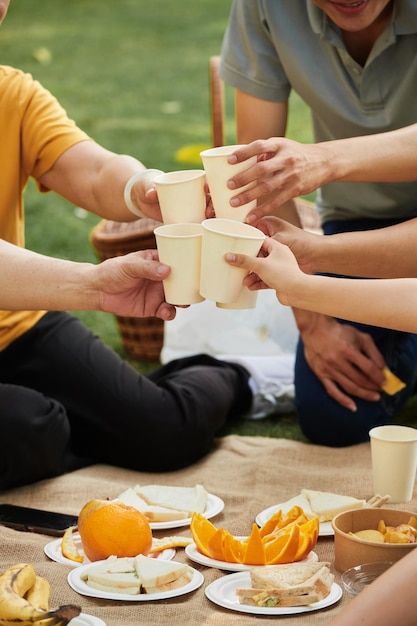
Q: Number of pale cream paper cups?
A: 6